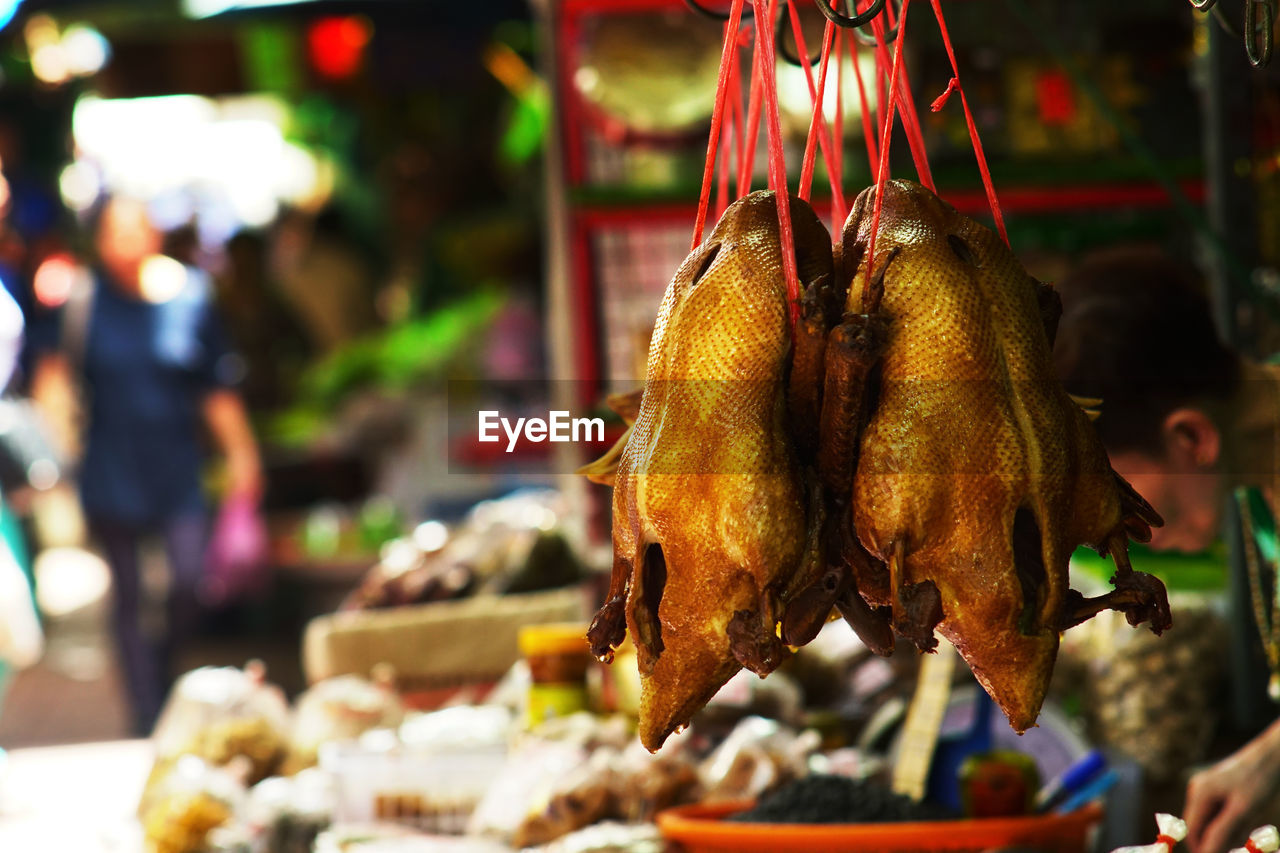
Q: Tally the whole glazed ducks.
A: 2